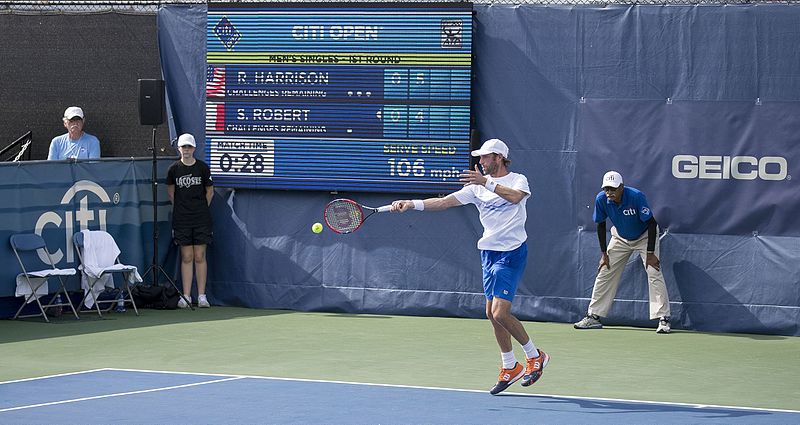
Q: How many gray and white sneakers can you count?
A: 2